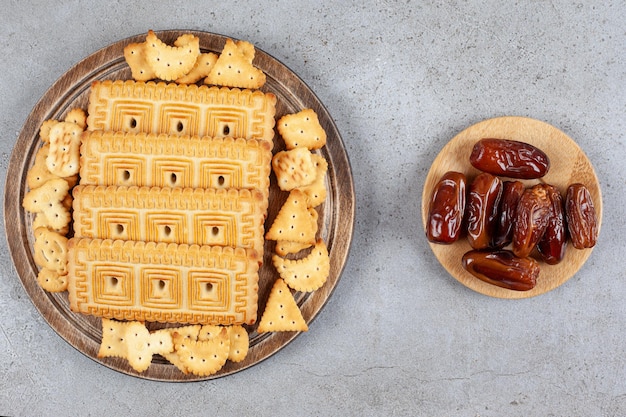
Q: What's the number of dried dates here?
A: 8